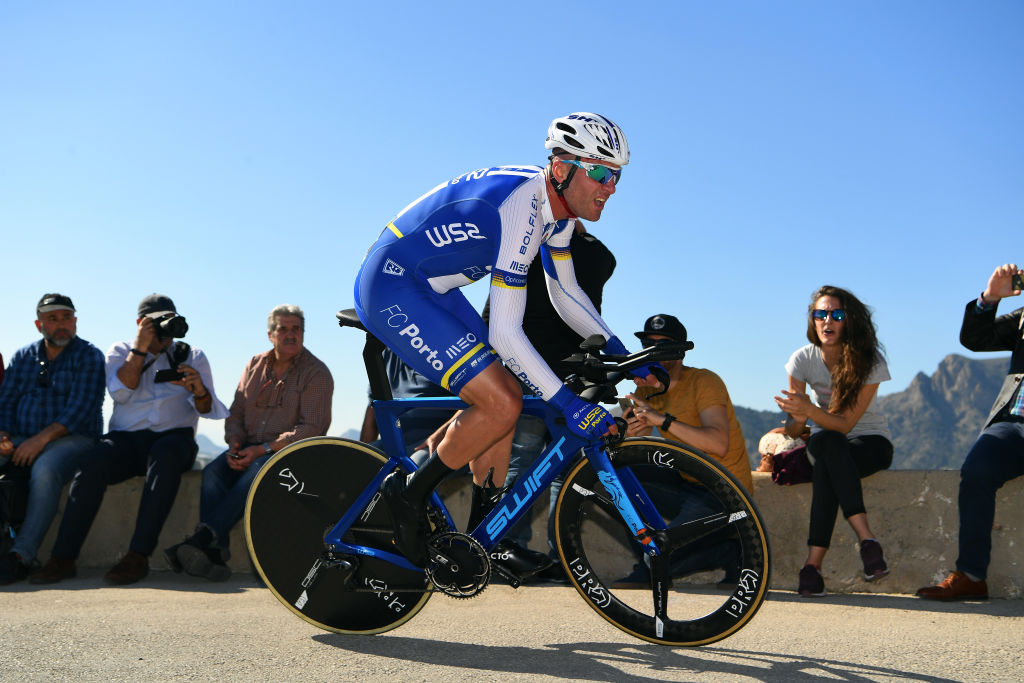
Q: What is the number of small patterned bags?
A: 1